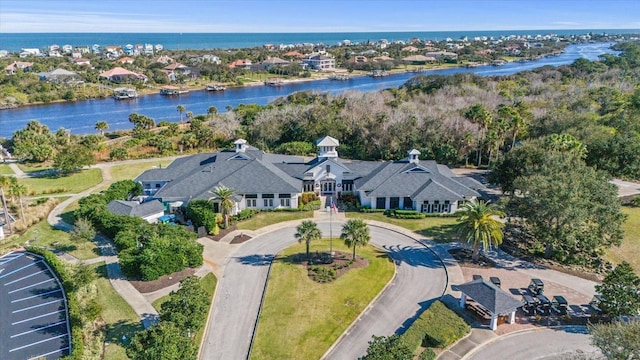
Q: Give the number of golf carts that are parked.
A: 7